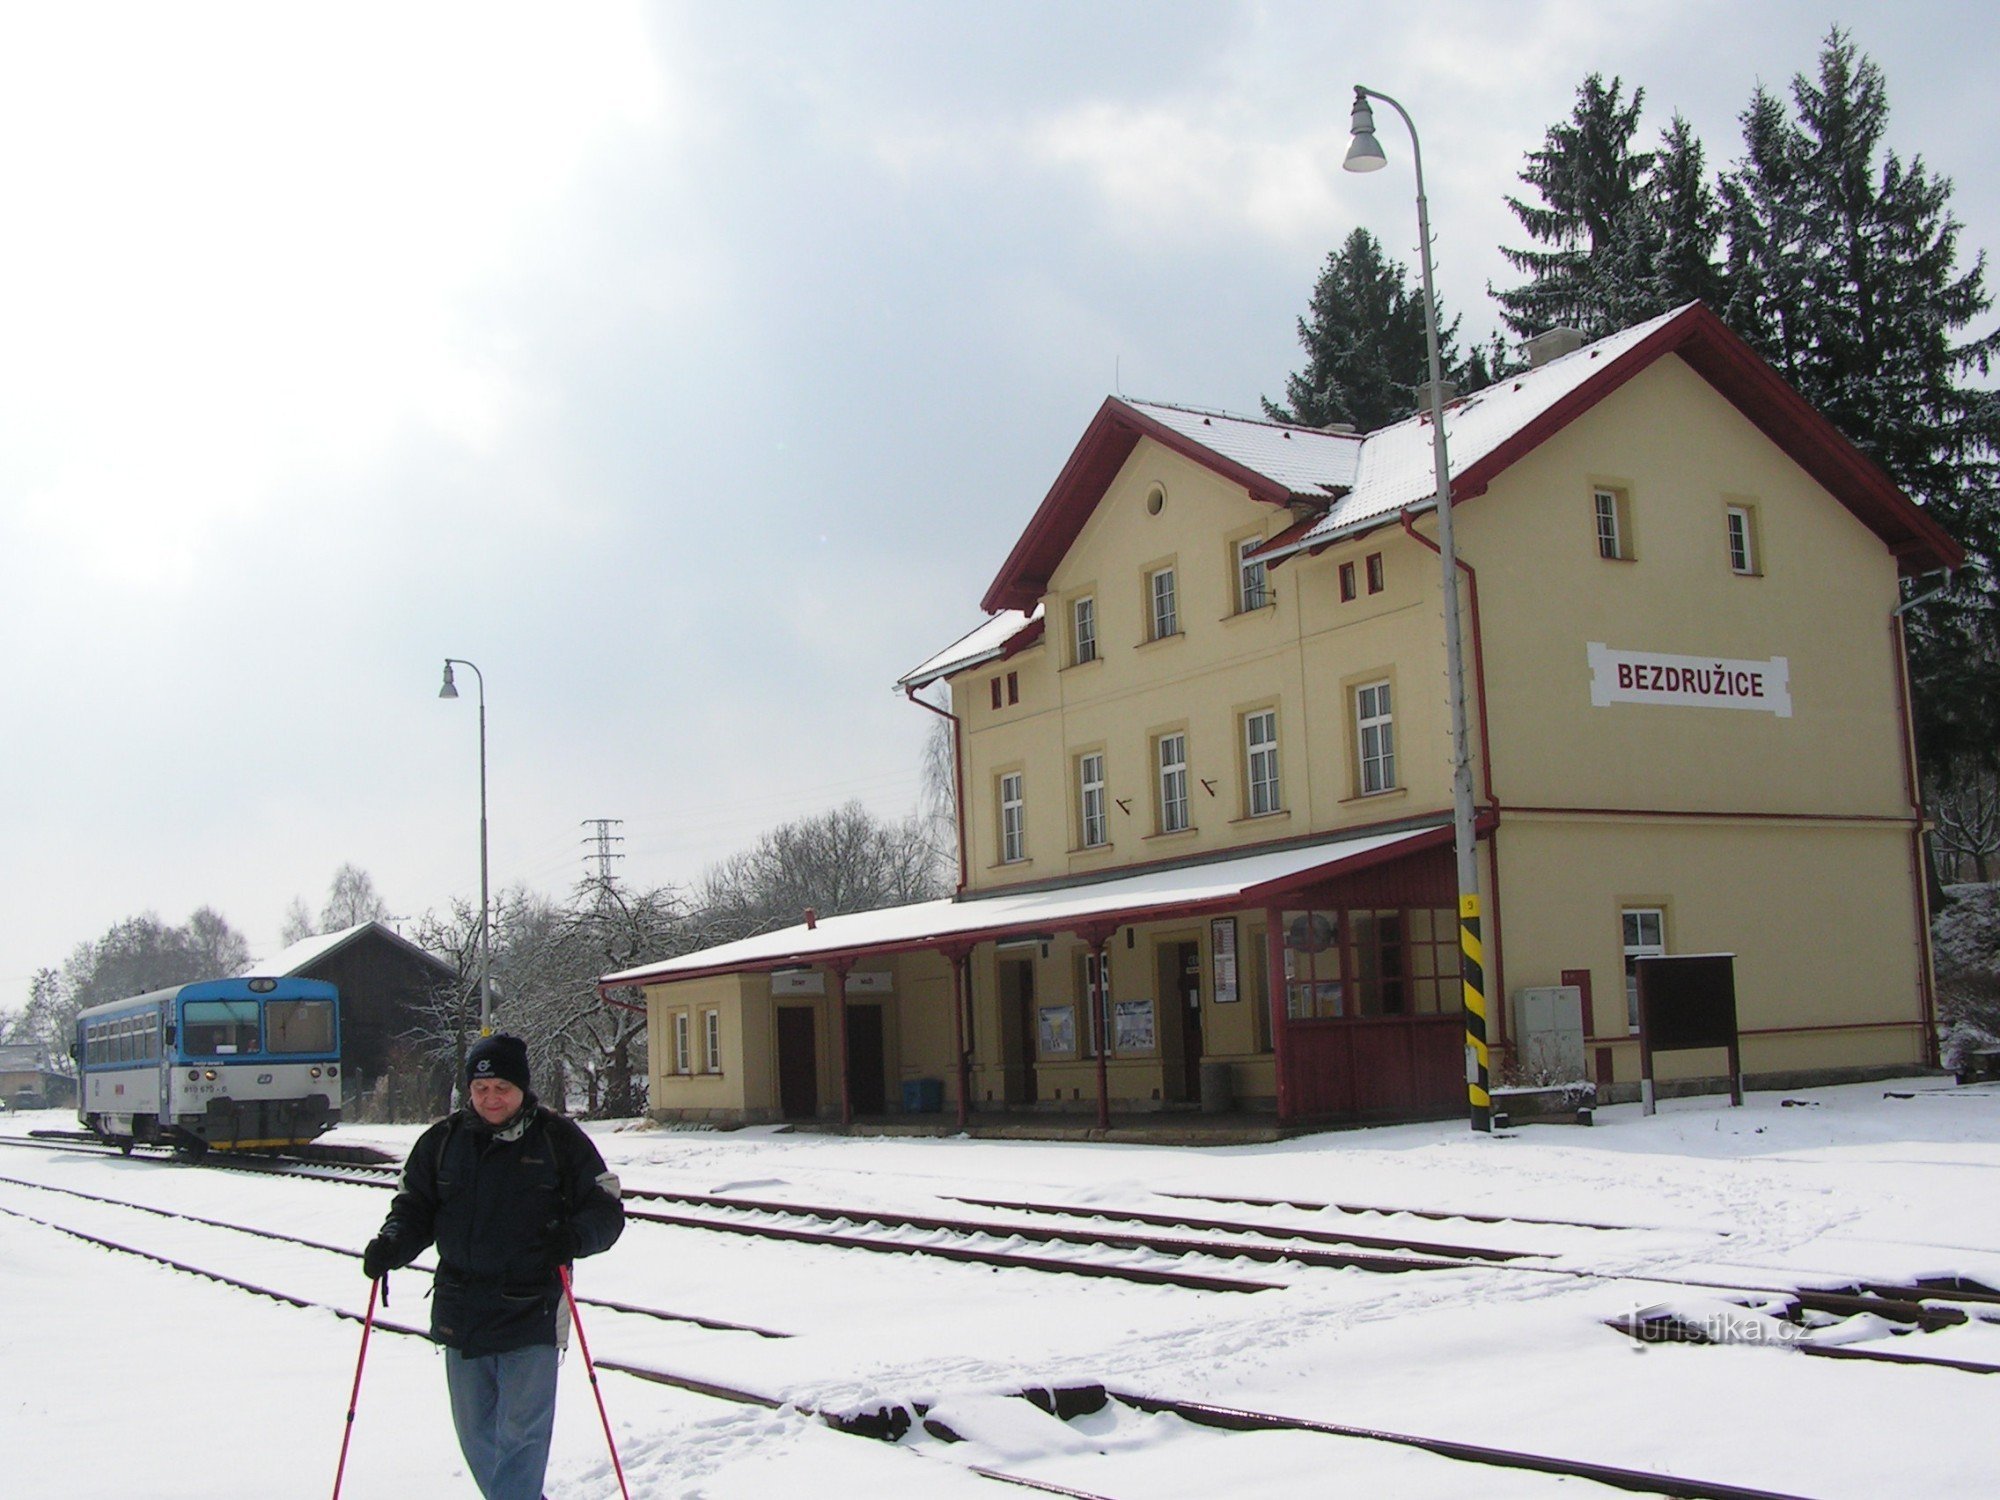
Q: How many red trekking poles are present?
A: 2